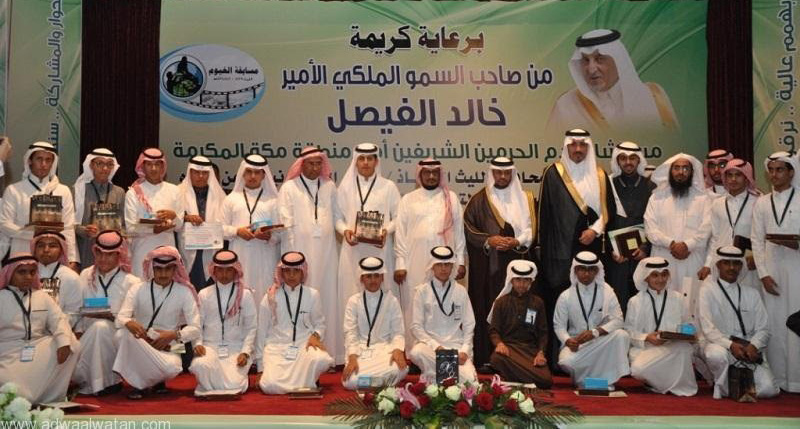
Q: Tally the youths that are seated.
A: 12